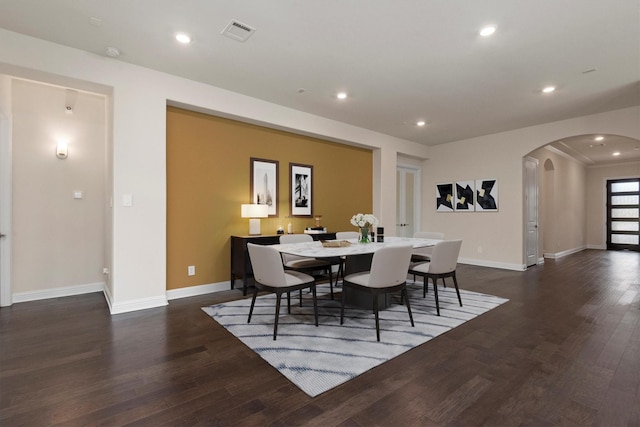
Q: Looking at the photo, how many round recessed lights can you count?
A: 7